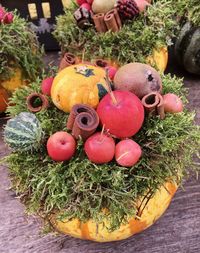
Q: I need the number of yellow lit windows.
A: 2